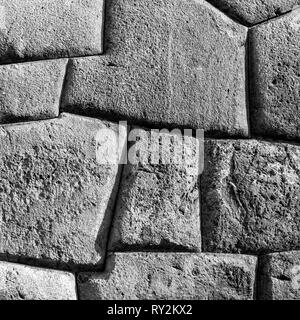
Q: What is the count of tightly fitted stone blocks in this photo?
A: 11